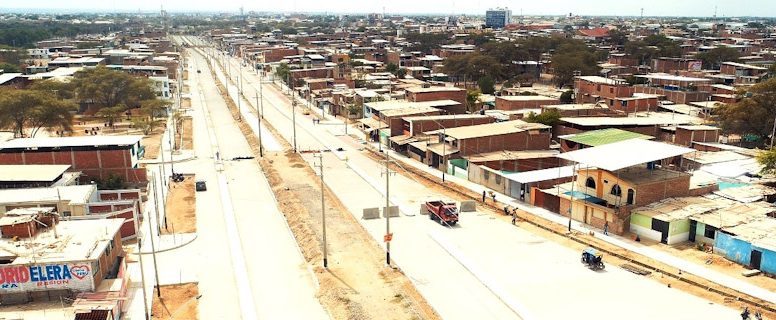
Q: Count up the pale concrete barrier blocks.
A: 4